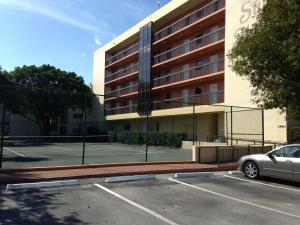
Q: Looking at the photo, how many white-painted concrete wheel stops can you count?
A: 4